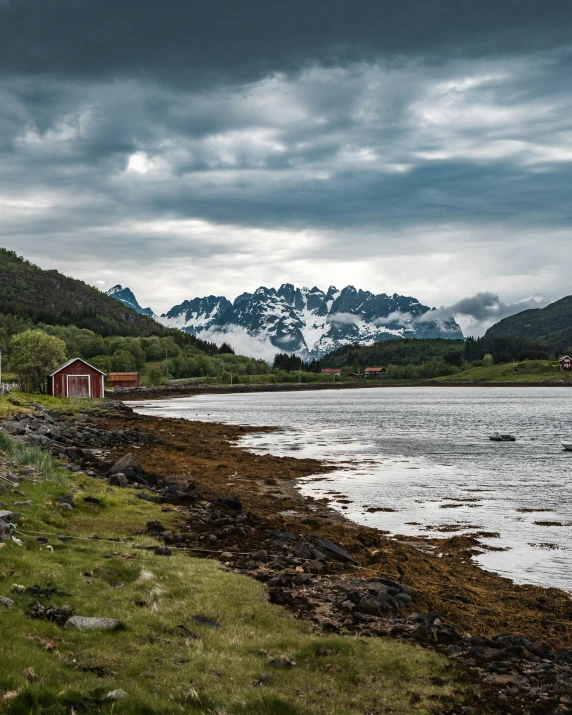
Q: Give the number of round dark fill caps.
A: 0